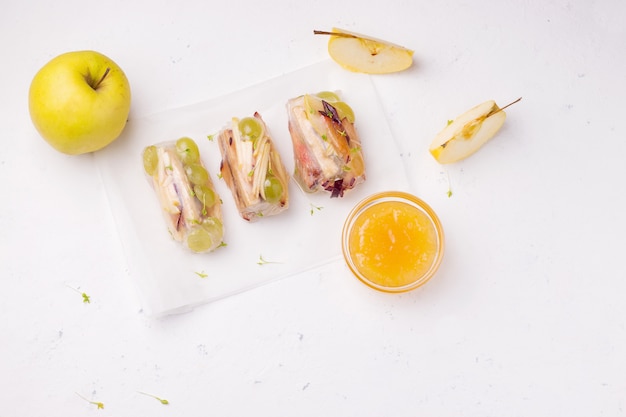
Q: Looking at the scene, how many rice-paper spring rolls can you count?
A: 3